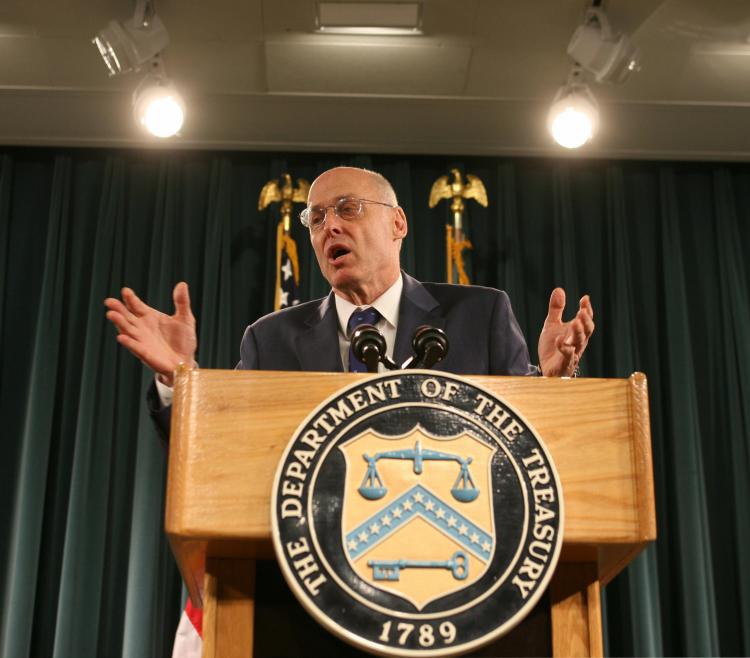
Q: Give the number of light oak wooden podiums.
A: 1